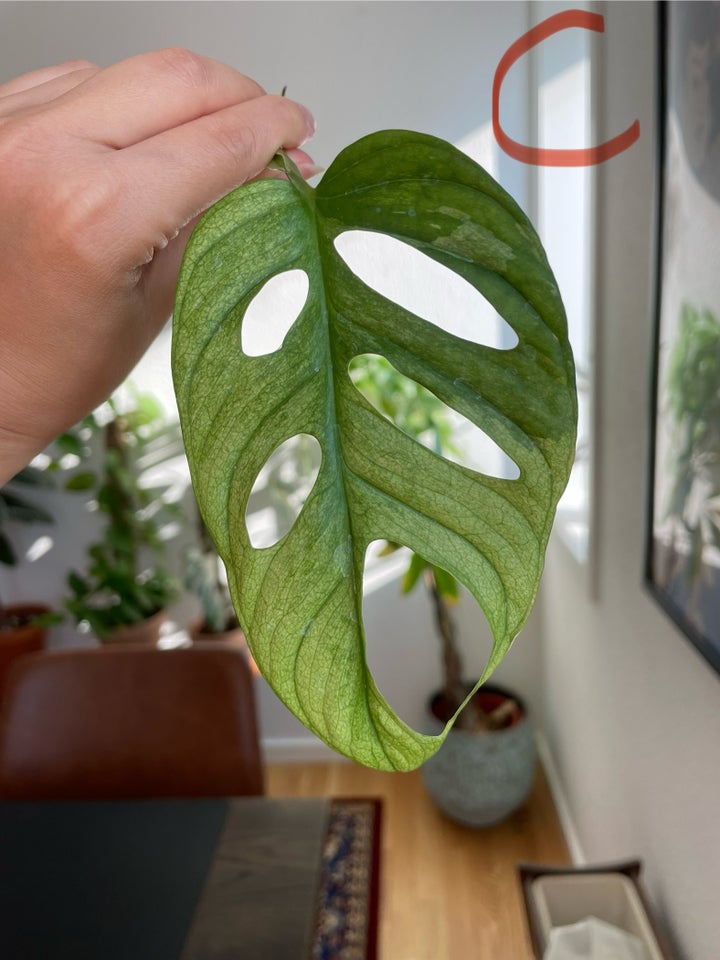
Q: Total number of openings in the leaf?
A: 5